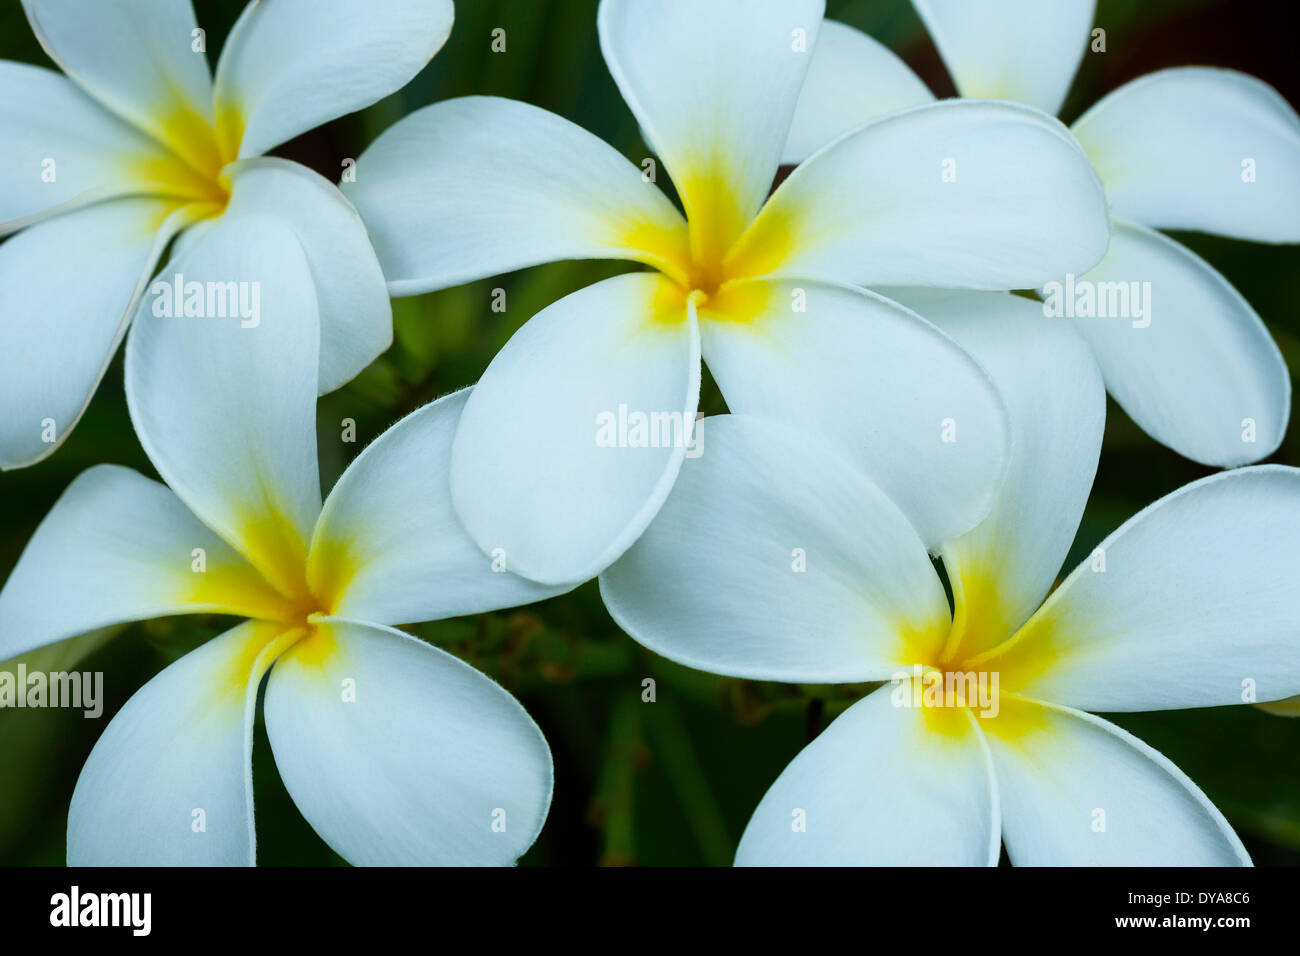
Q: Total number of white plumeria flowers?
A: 5